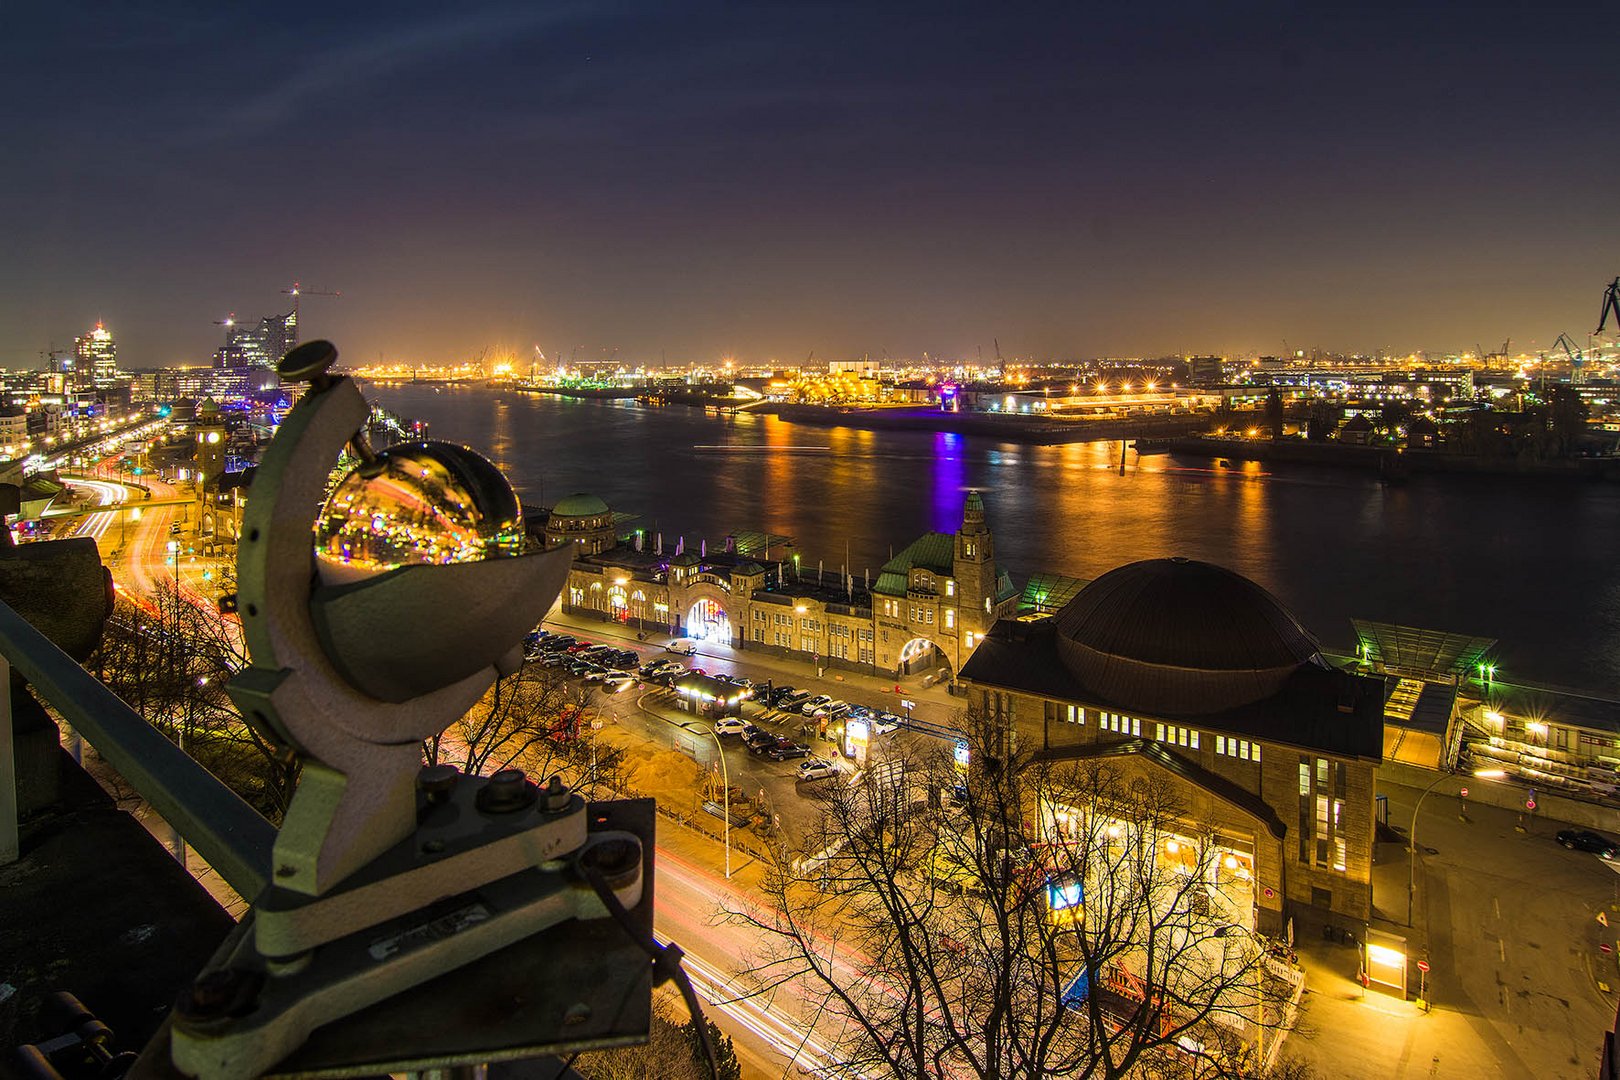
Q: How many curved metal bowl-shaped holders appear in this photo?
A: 1